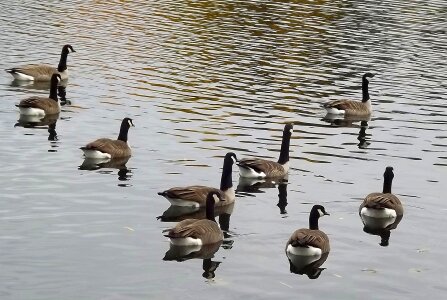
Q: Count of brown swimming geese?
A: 9